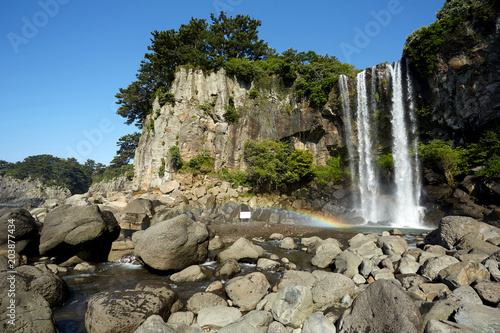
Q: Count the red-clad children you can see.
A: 0